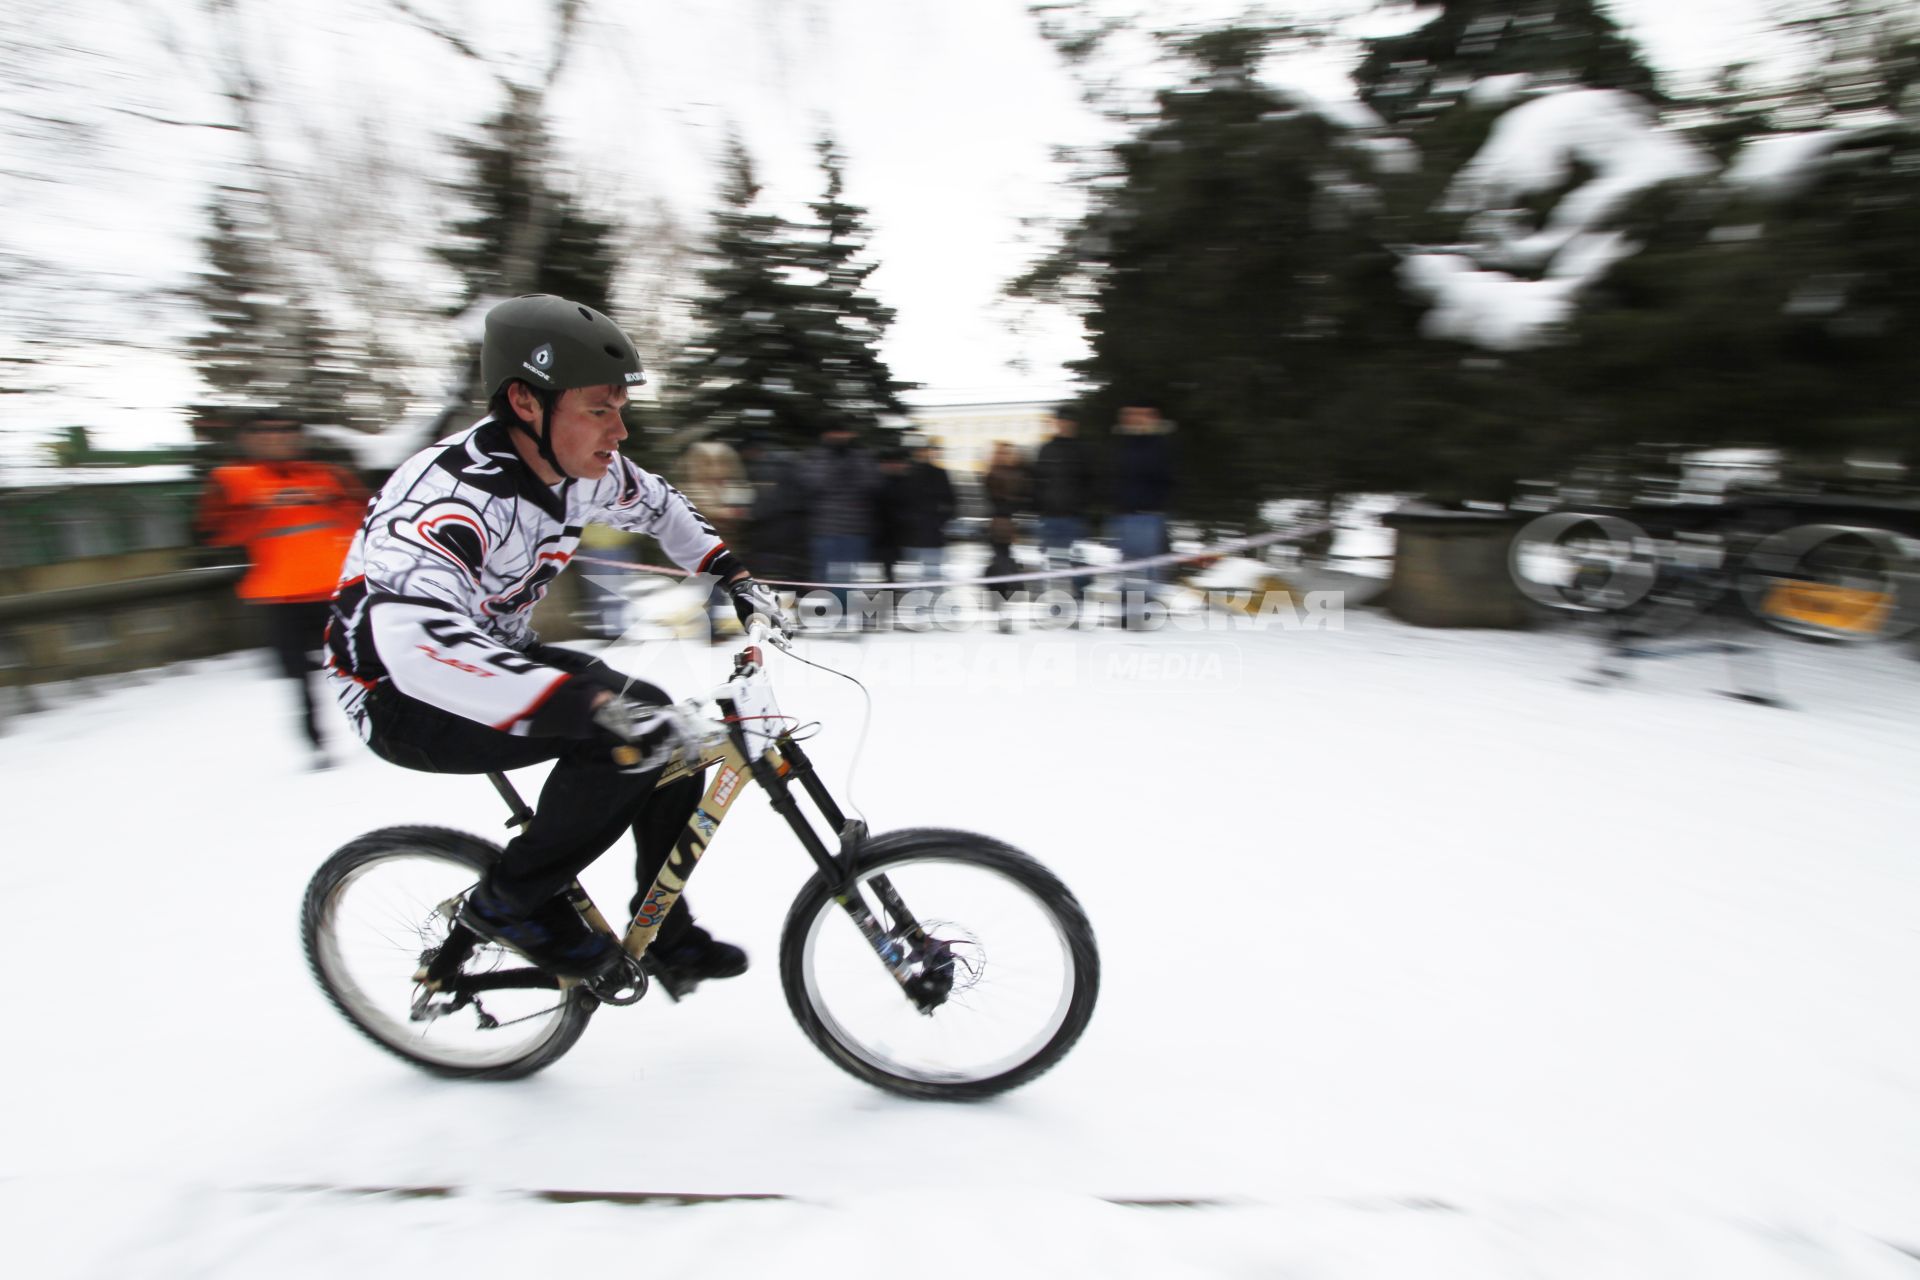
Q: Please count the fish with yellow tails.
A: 0